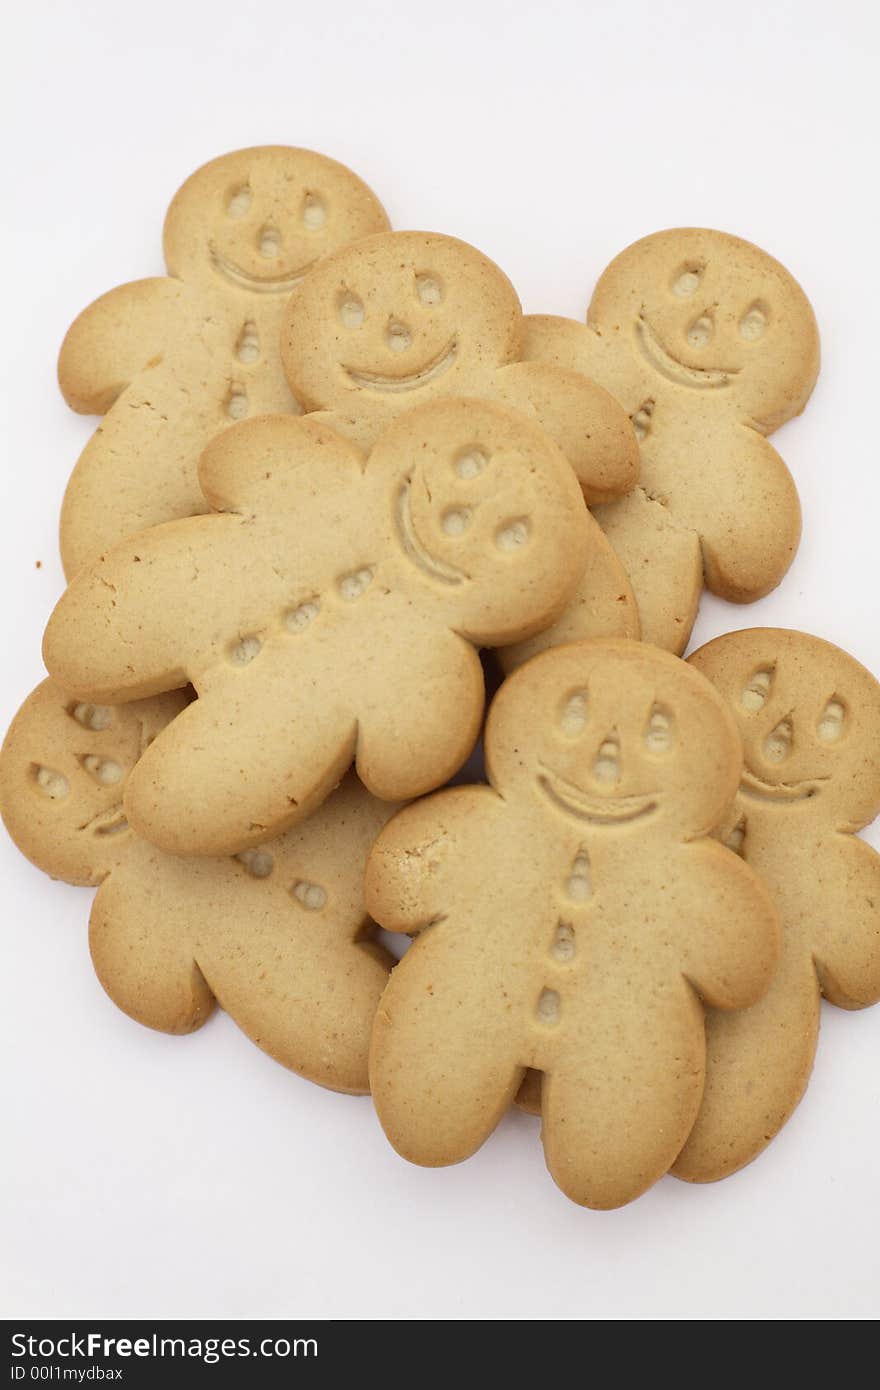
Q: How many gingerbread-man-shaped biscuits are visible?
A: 7